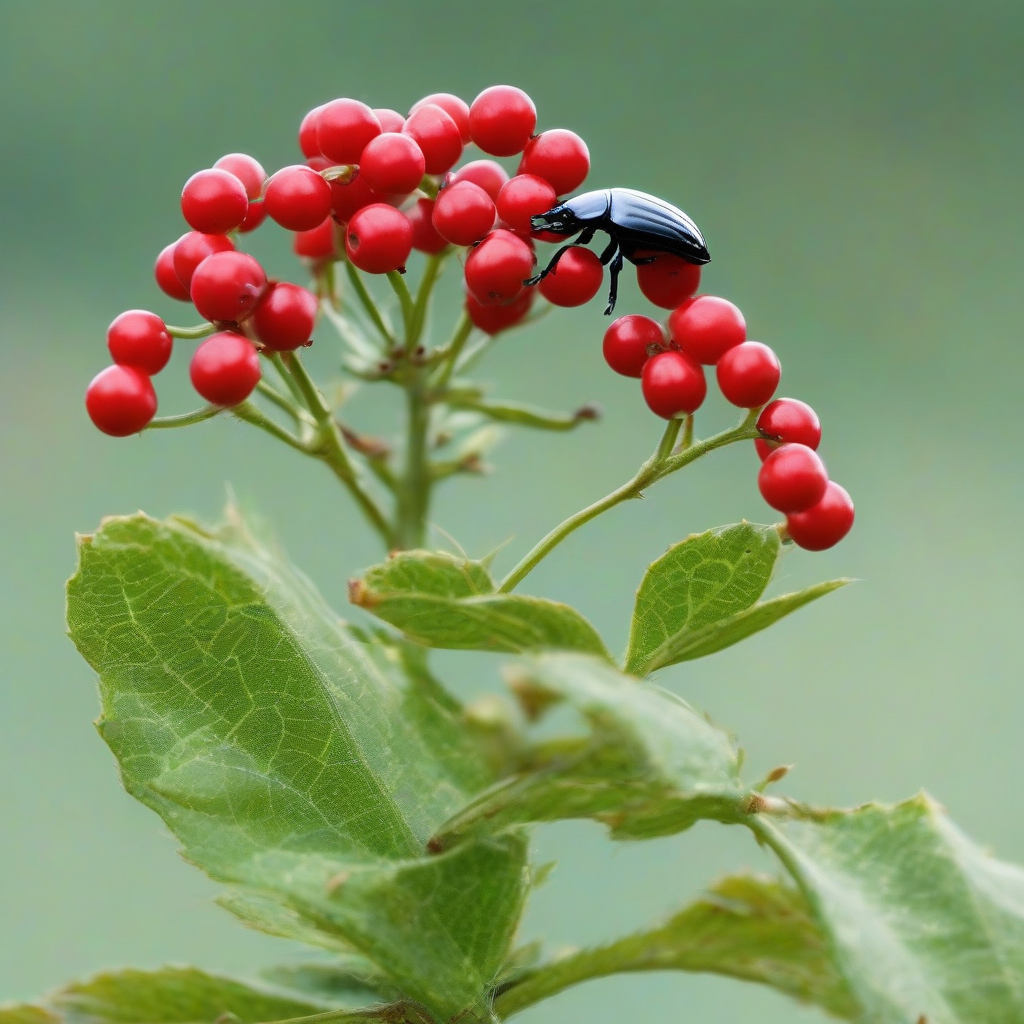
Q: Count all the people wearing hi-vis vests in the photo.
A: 0